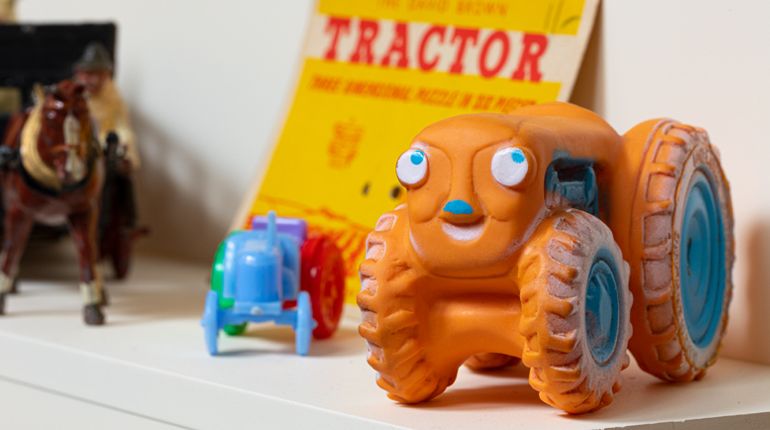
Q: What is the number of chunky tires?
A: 4